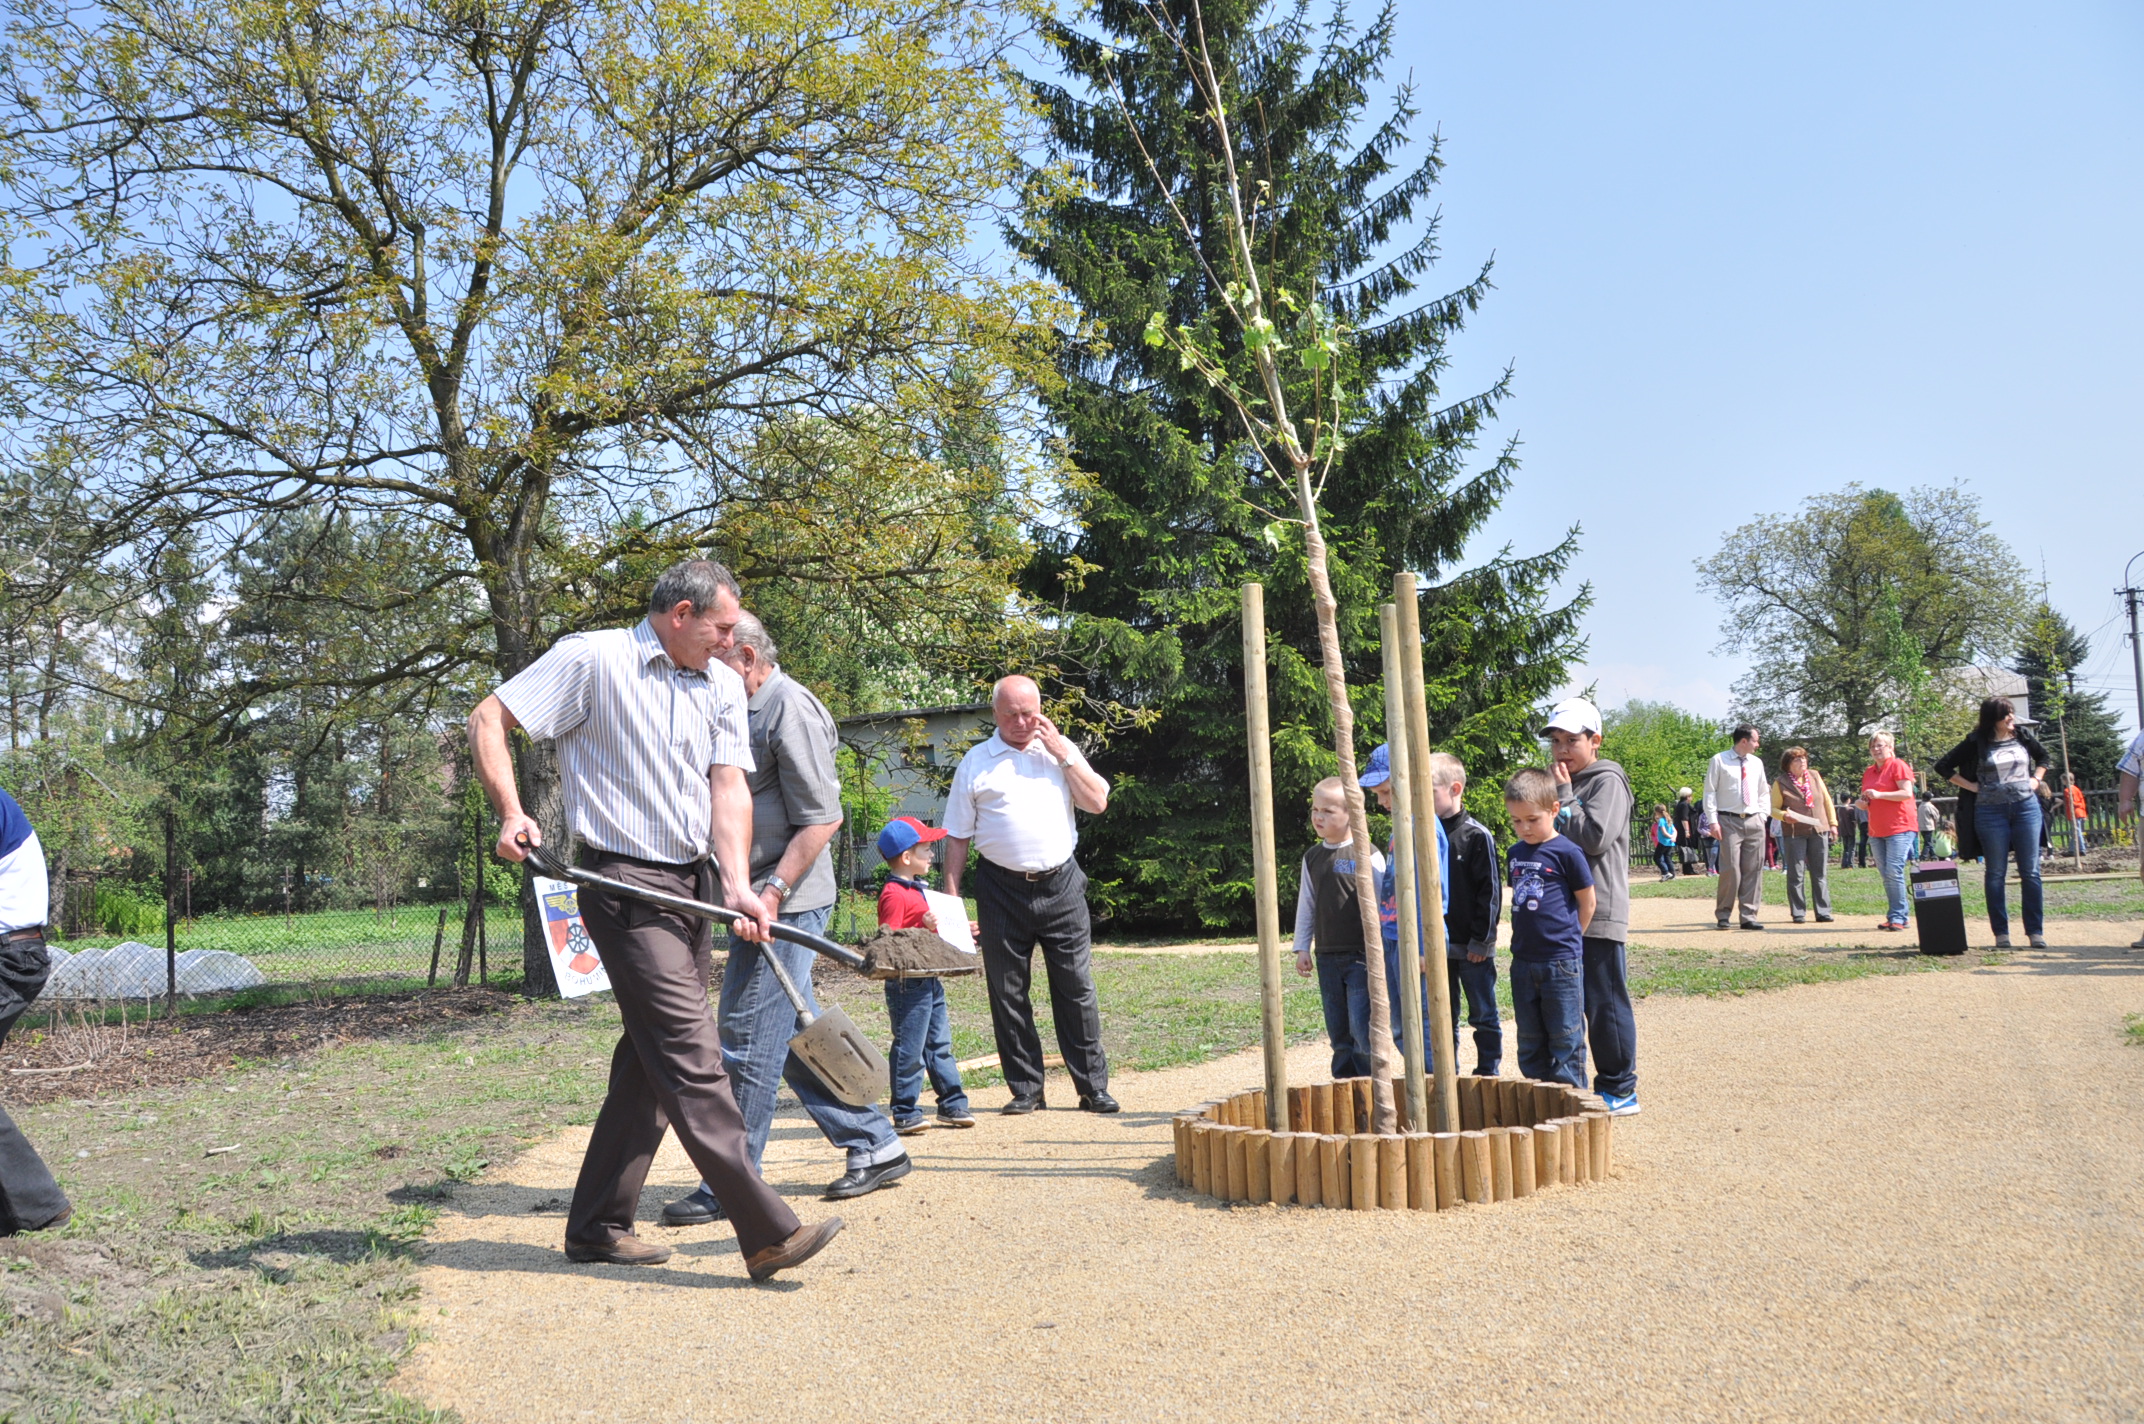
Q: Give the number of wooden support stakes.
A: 3